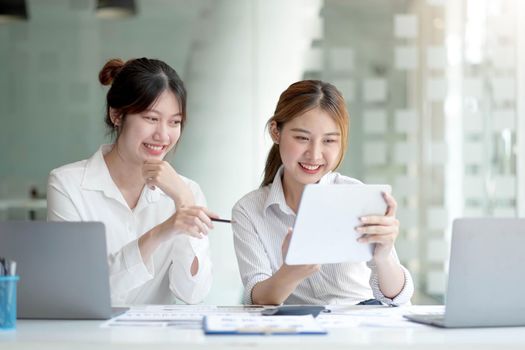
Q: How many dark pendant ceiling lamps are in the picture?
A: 2